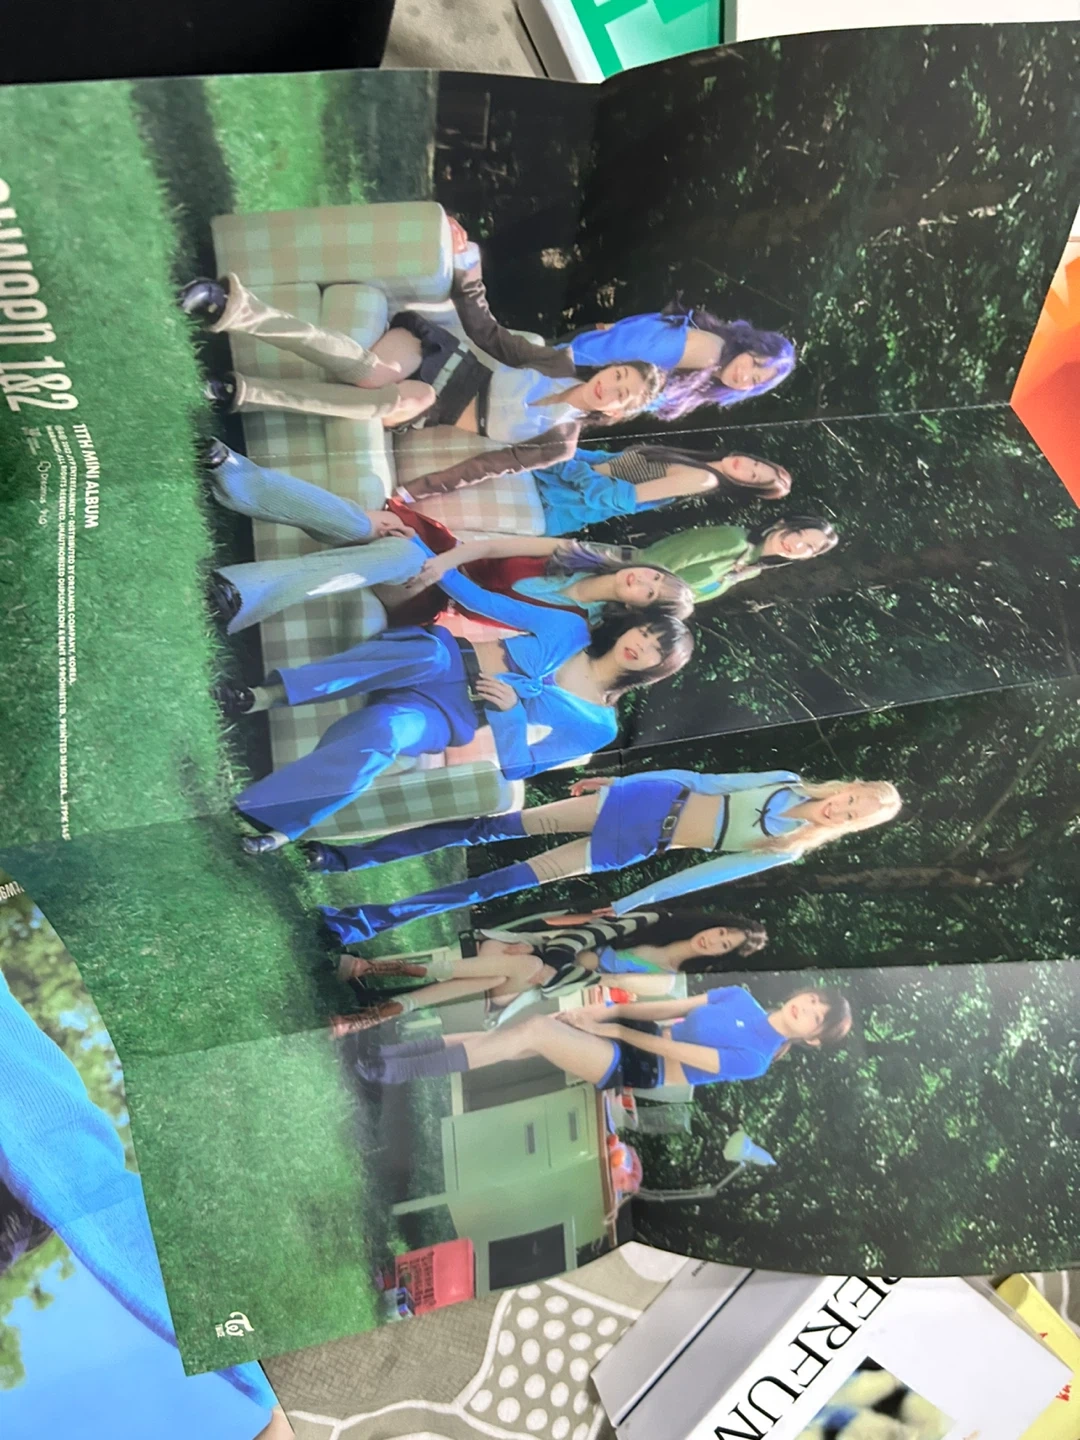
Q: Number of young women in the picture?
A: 9